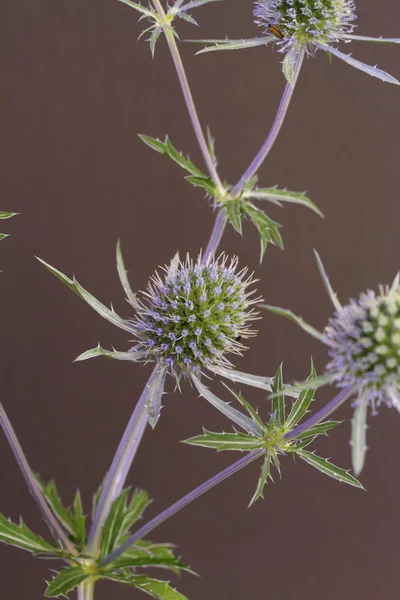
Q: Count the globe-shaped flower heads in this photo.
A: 3